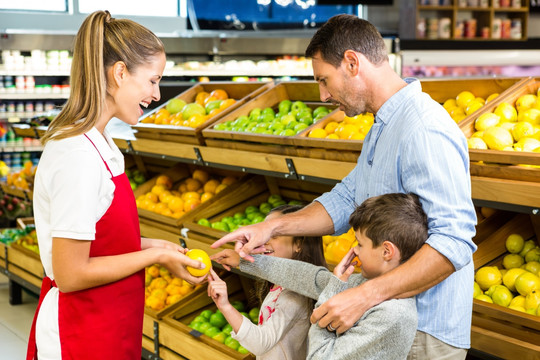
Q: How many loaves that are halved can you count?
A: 0